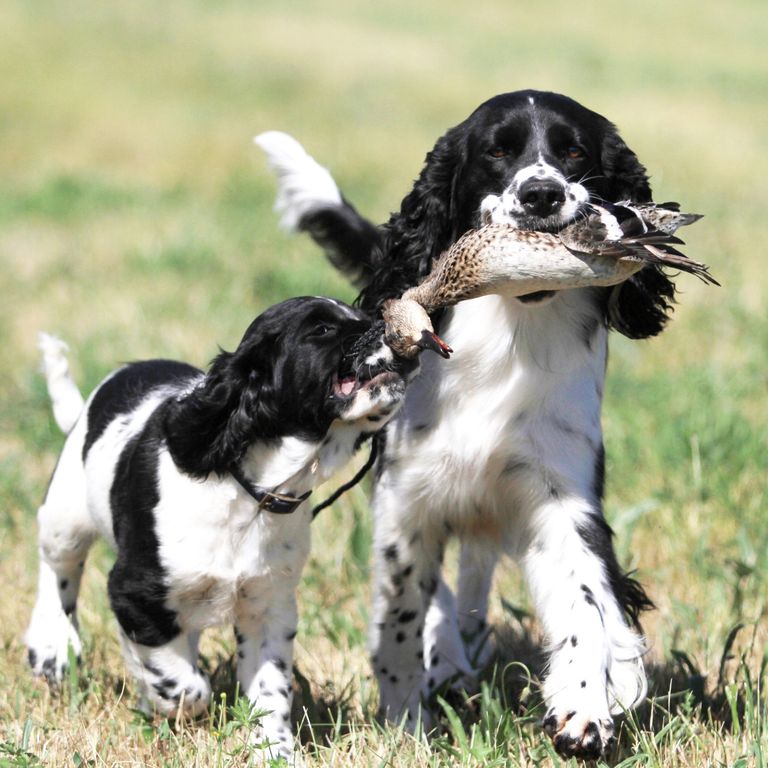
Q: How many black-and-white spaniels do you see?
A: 2